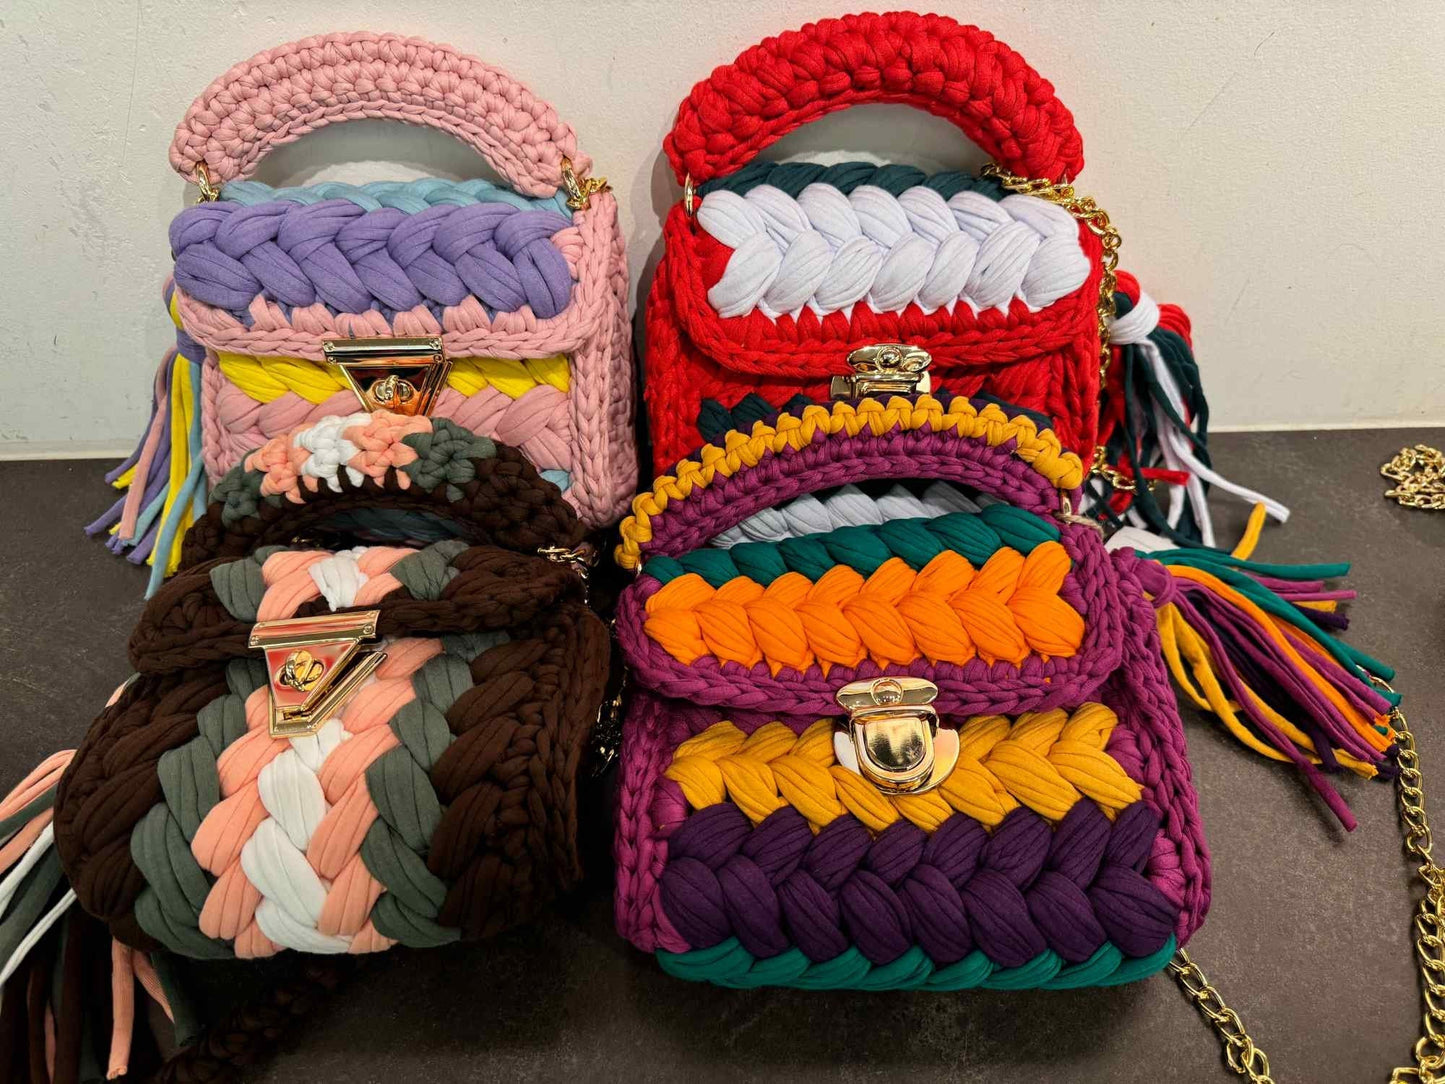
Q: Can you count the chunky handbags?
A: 4